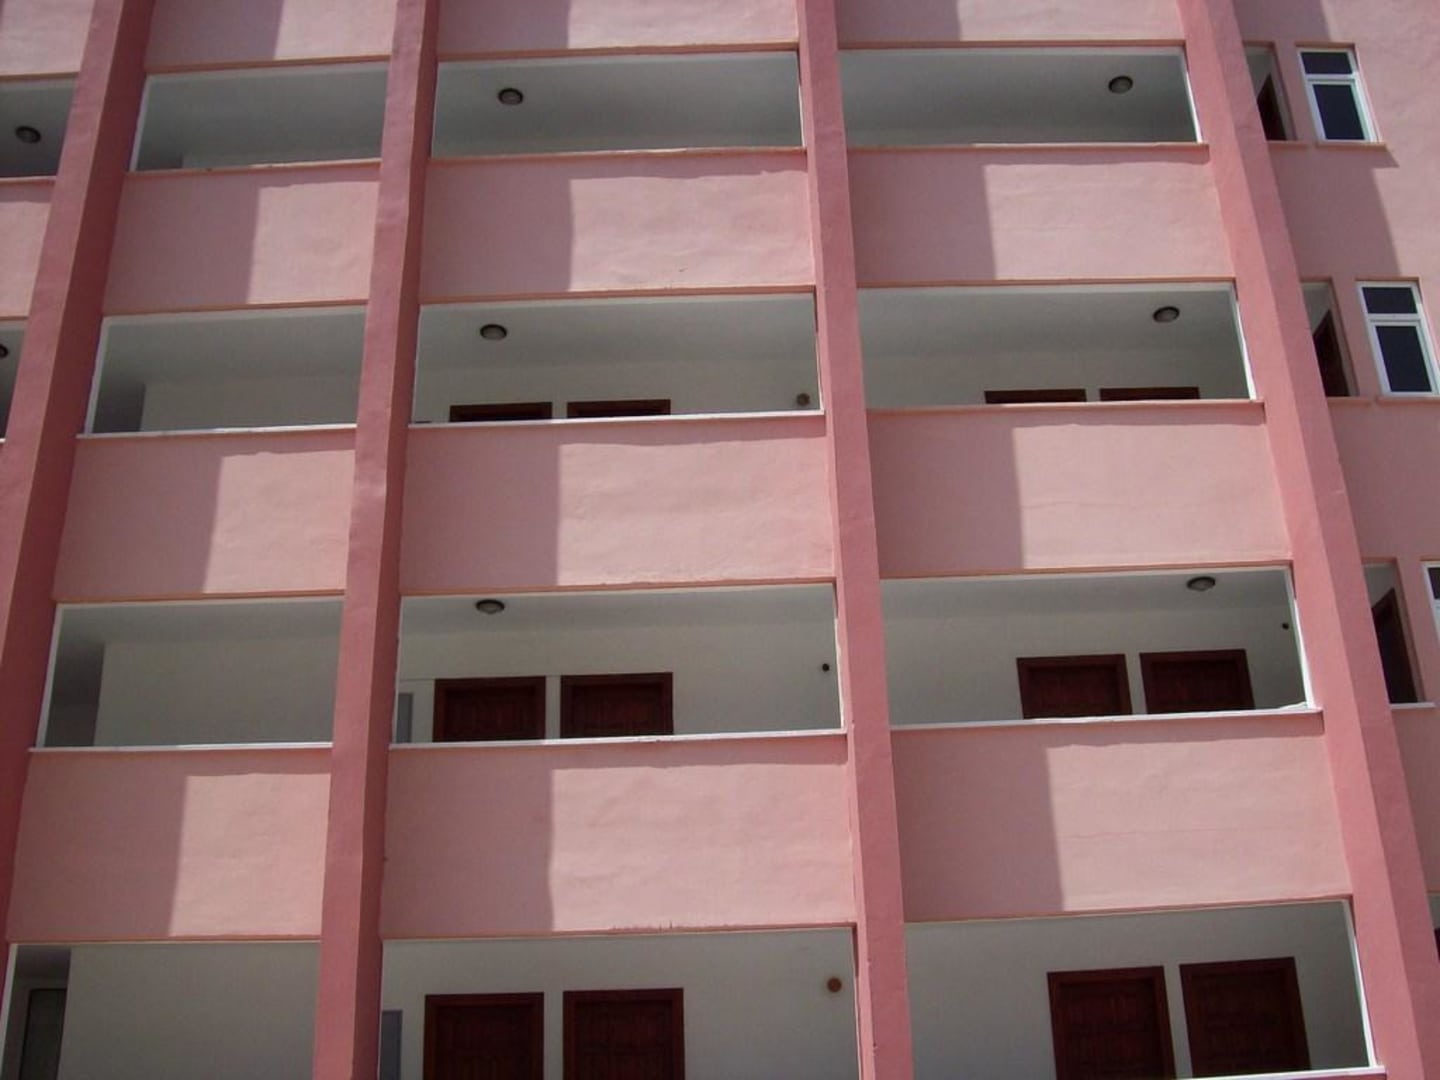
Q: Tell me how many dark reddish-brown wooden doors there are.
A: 12